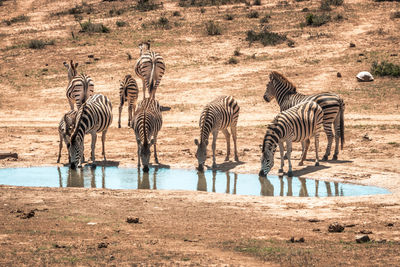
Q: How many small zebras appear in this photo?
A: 2